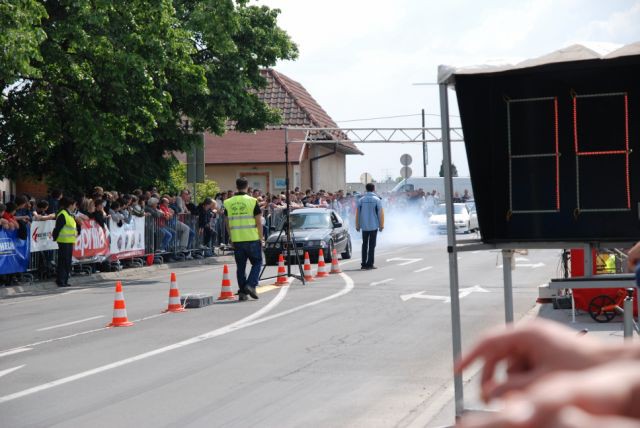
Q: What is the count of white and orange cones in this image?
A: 7